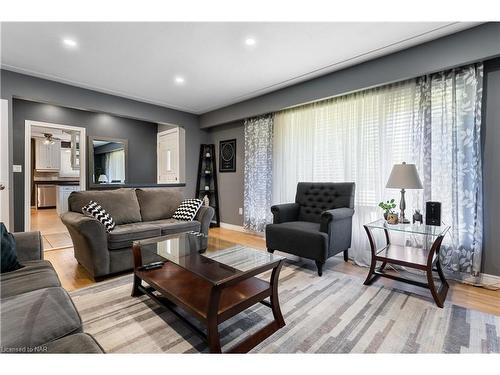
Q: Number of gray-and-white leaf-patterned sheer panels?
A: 2